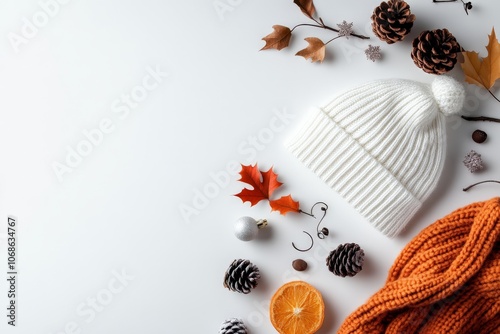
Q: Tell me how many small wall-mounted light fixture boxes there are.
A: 0